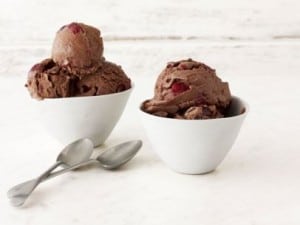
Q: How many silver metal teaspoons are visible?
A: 2